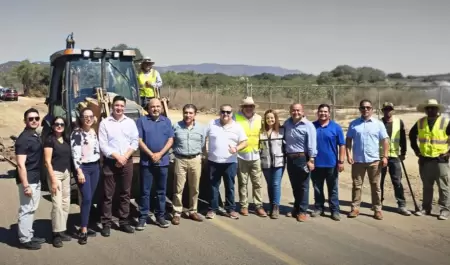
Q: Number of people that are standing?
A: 15